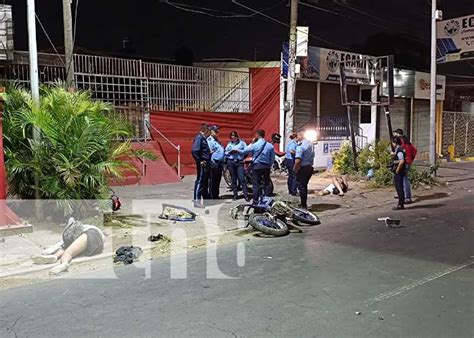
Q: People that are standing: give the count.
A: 8